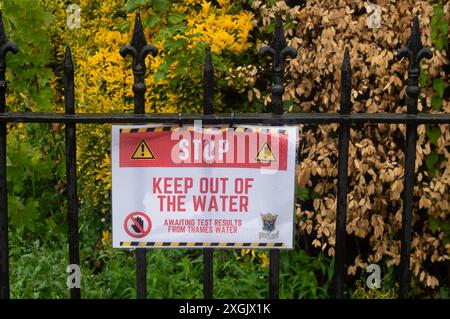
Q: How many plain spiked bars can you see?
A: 3